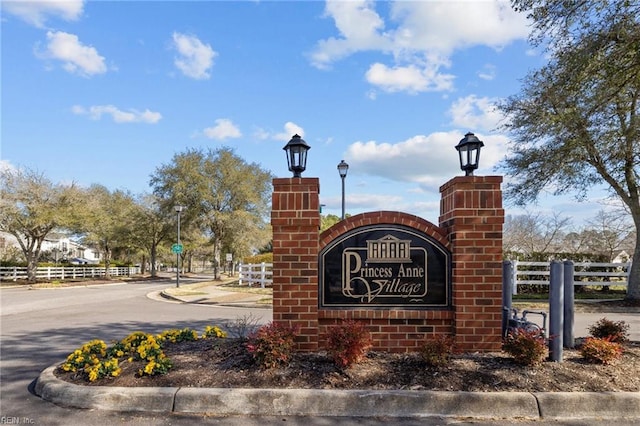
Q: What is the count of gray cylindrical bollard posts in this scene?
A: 3